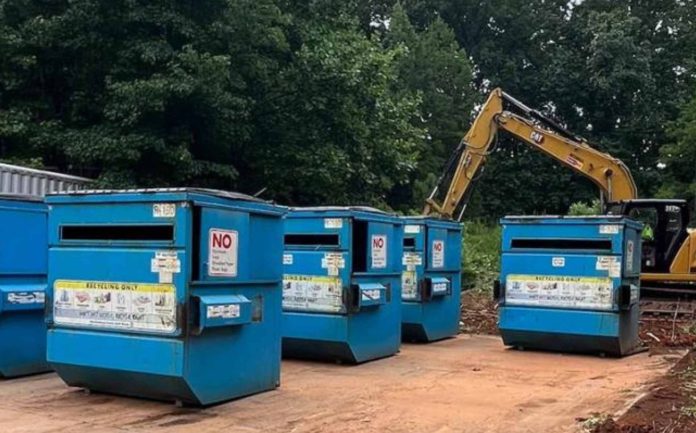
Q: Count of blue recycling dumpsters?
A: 5